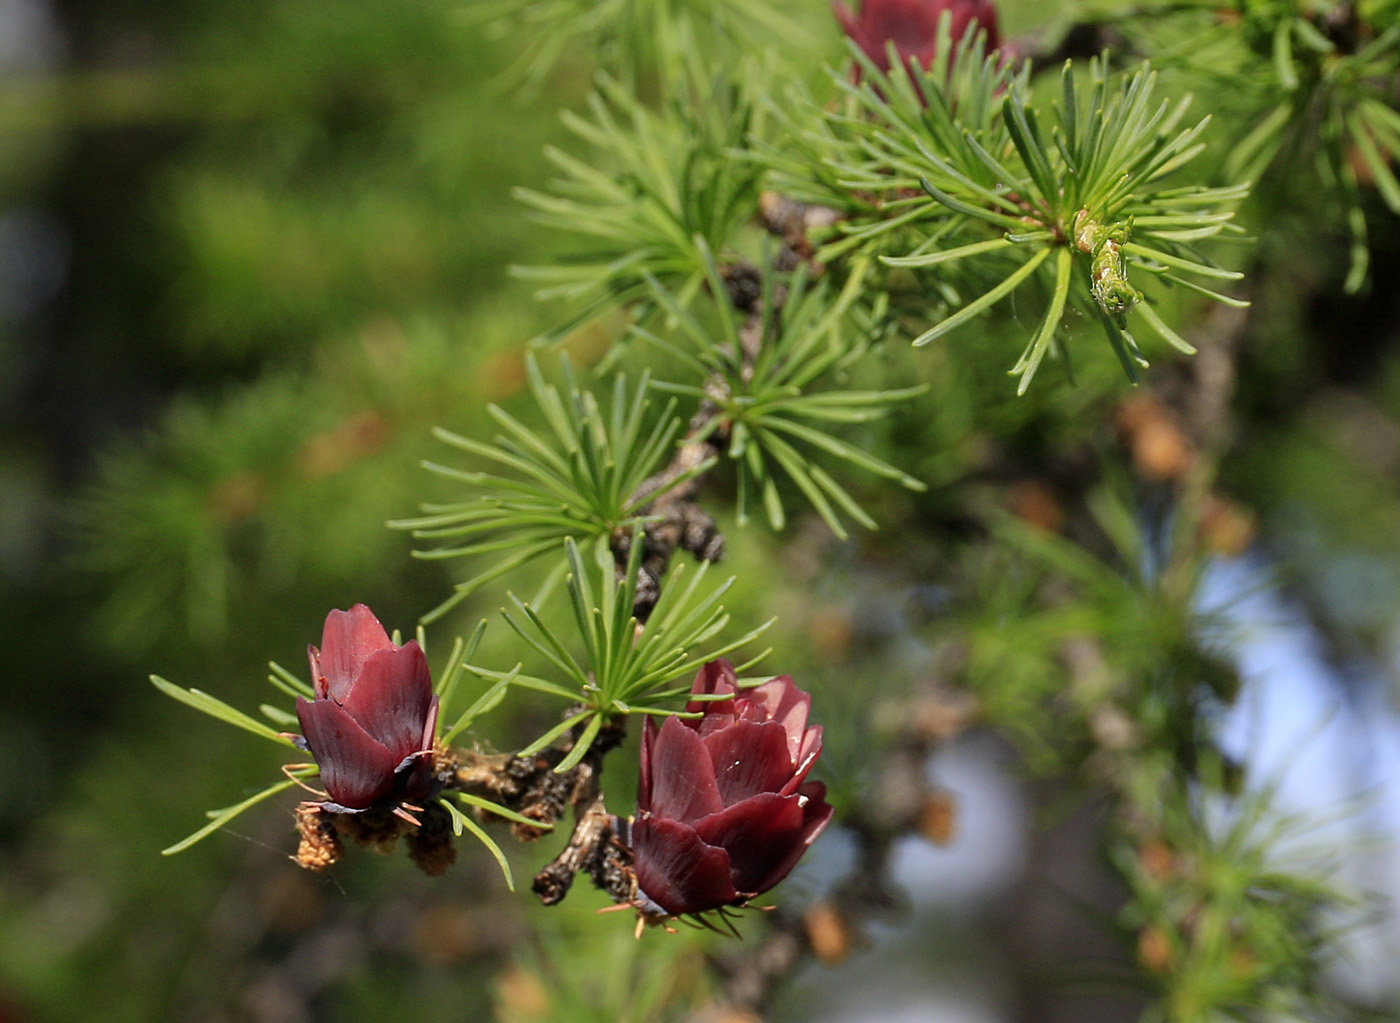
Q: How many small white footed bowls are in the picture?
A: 0